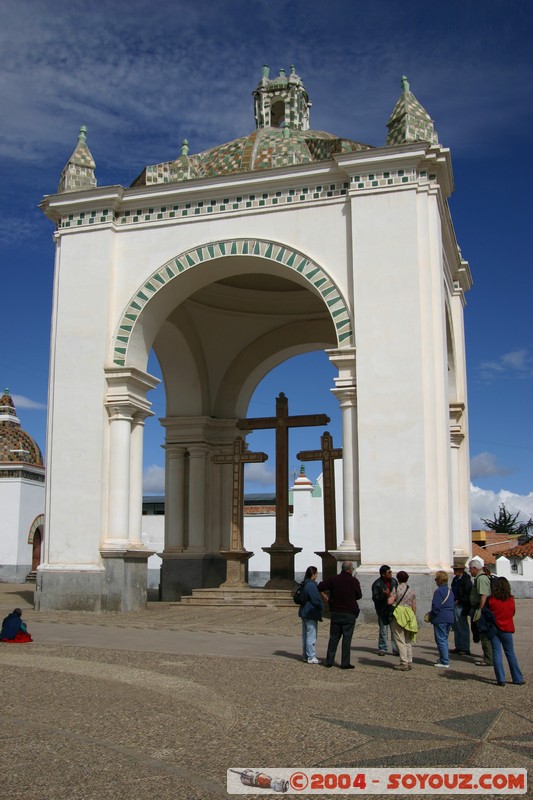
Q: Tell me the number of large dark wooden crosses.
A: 3